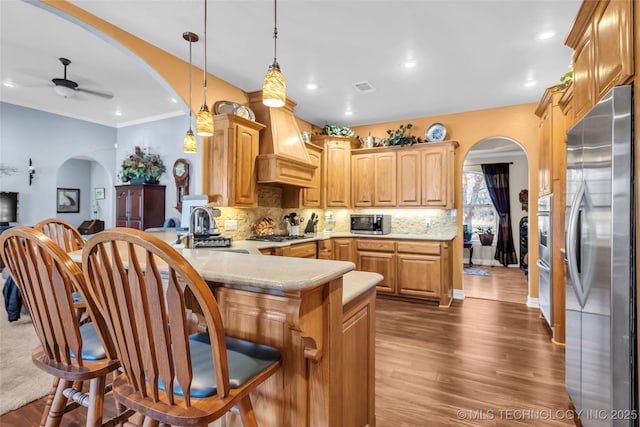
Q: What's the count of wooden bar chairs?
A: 3